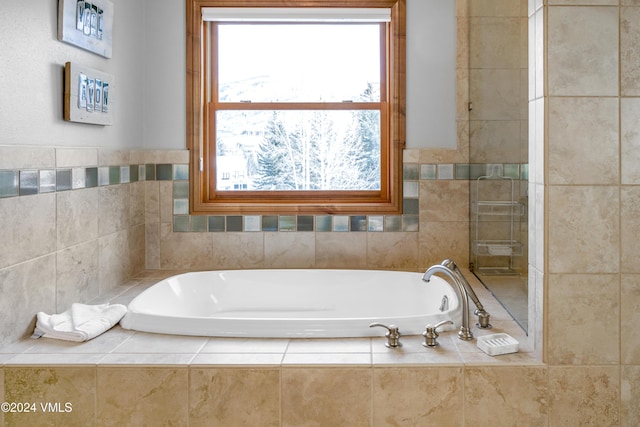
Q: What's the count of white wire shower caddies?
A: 1